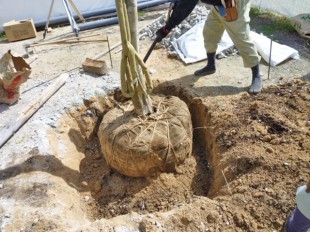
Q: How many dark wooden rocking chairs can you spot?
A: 0